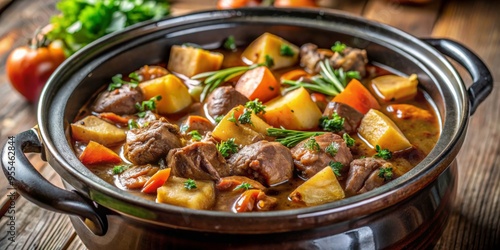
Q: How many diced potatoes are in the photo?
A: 10